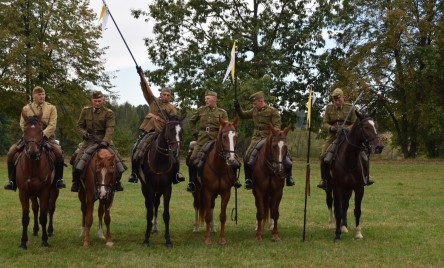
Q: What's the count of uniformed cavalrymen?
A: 6